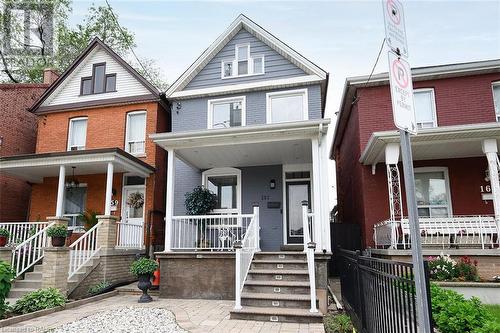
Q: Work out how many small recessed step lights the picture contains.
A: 6